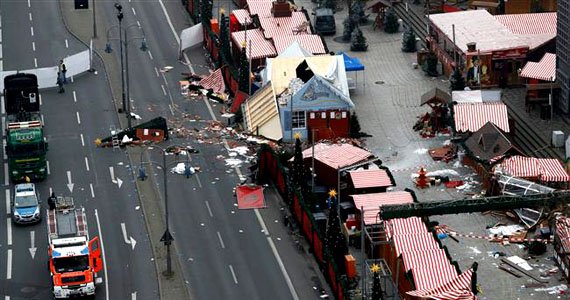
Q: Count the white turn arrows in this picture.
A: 2